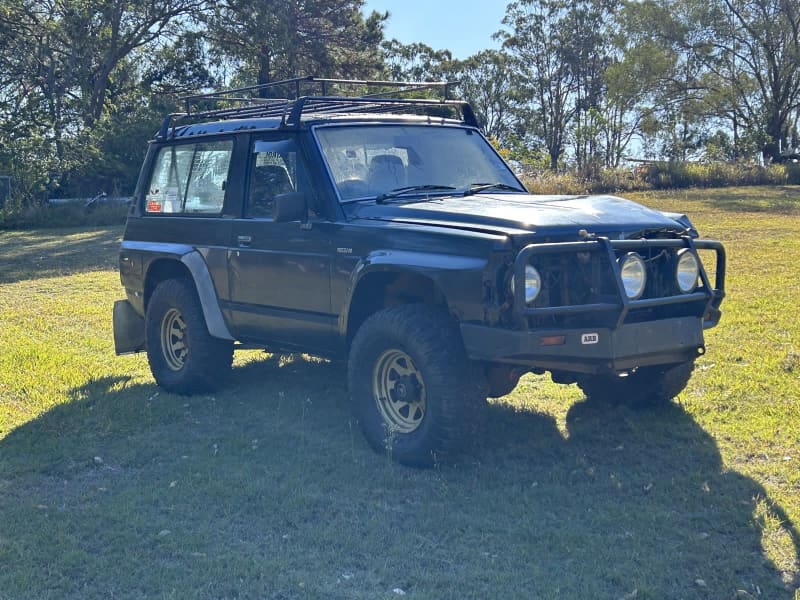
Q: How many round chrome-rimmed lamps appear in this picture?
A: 3